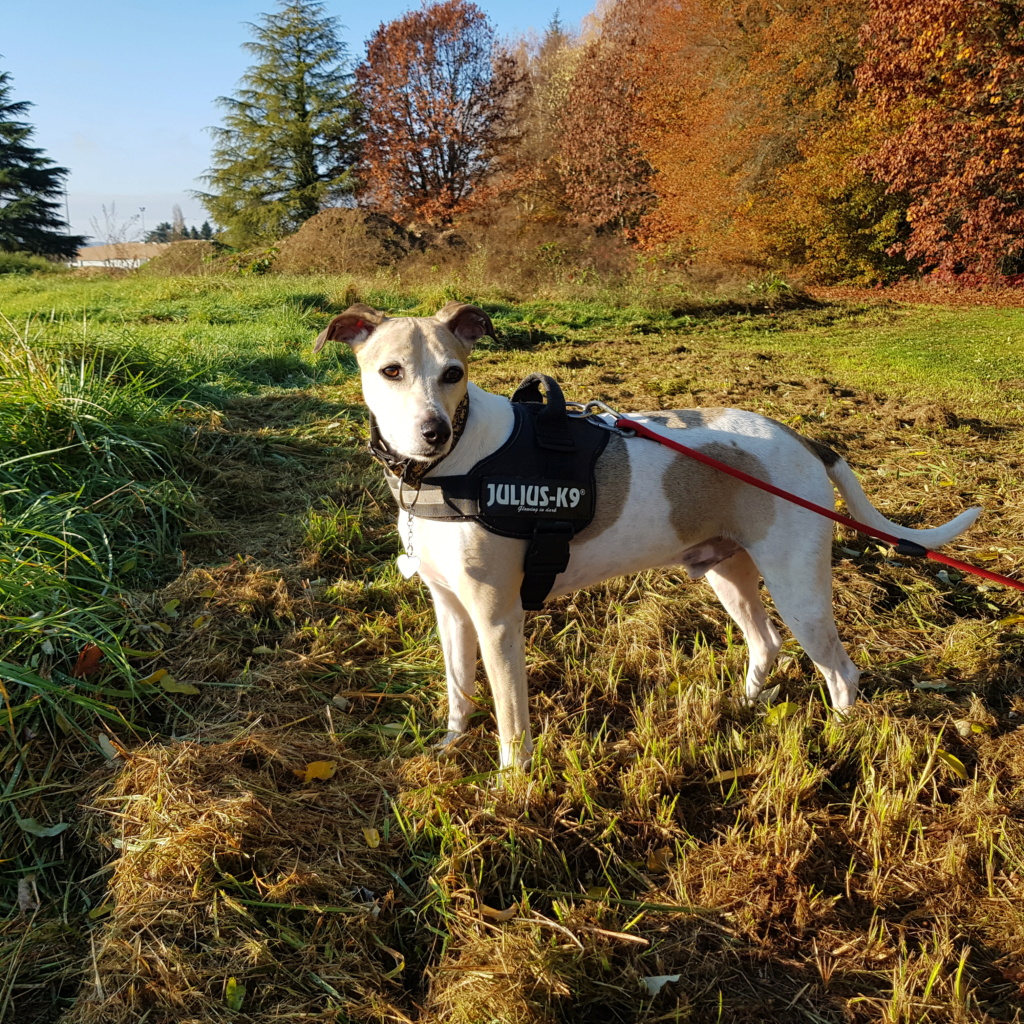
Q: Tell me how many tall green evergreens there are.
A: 2